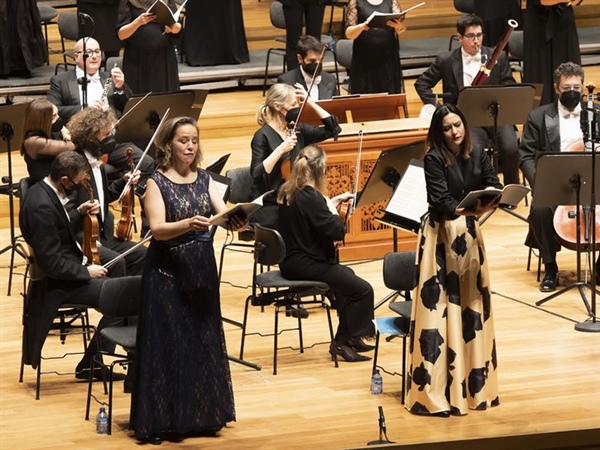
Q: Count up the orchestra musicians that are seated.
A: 9